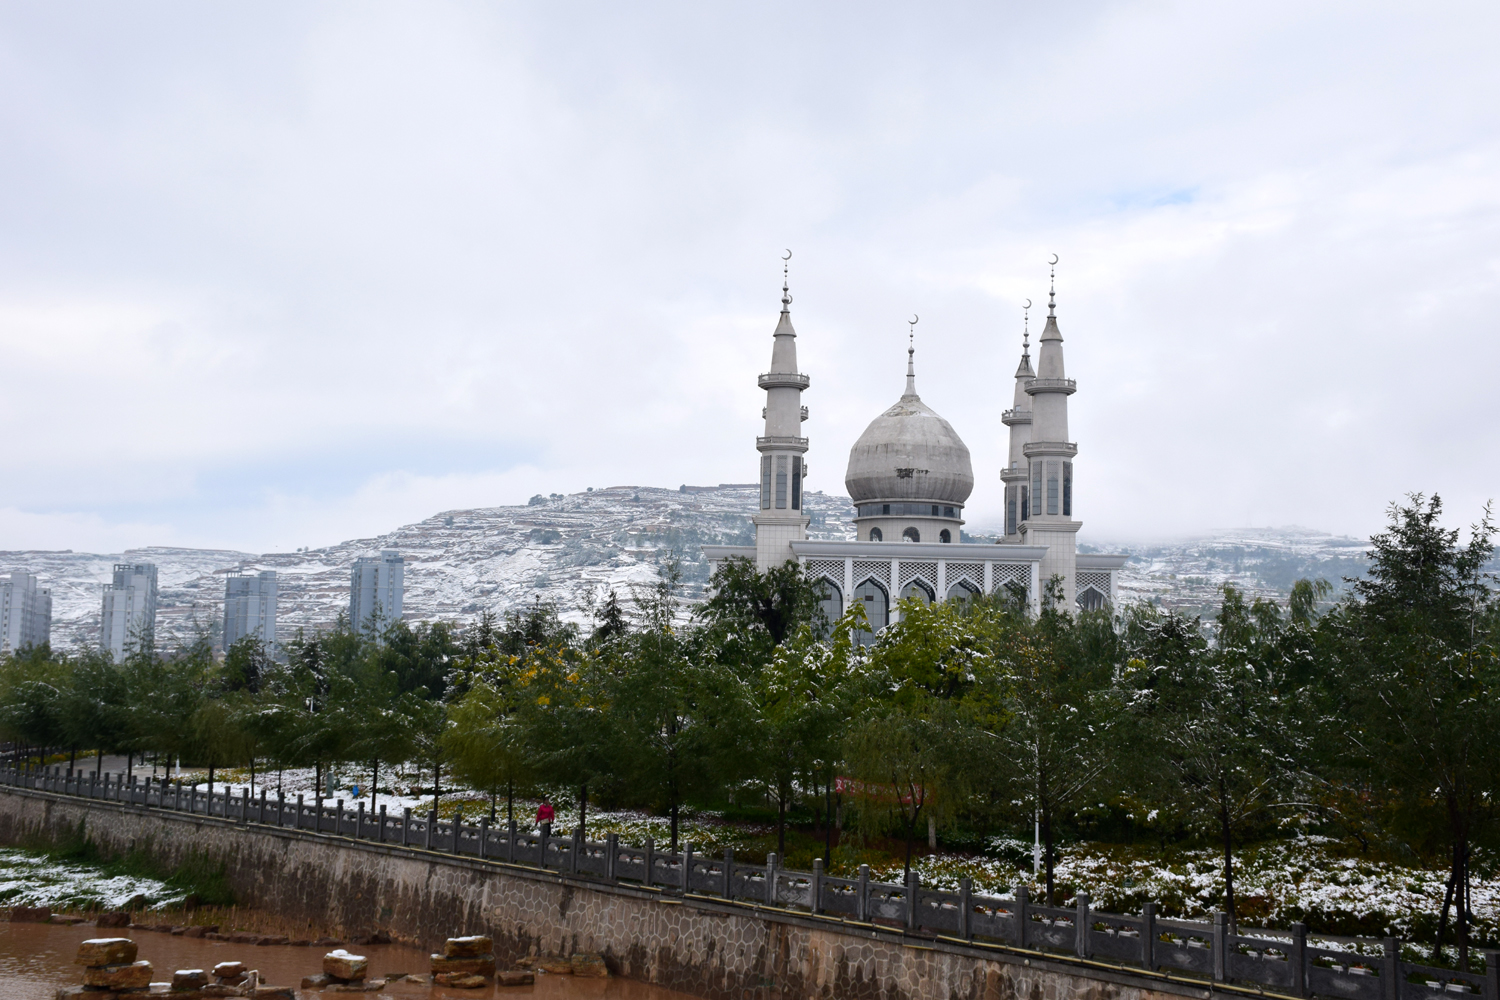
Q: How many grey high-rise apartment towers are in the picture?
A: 4